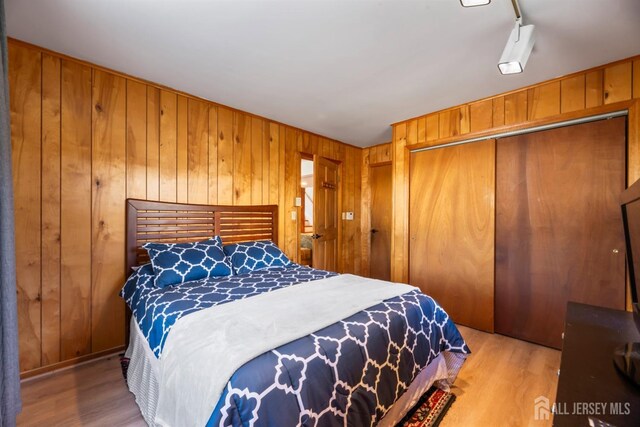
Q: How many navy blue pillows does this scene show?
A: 2